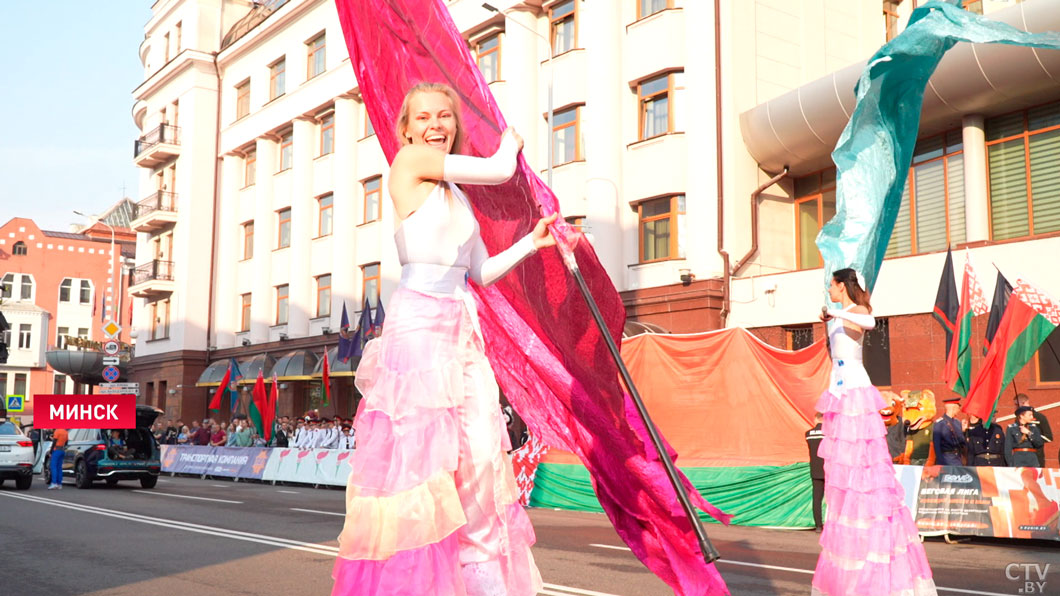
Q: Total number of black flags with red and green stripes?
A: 2